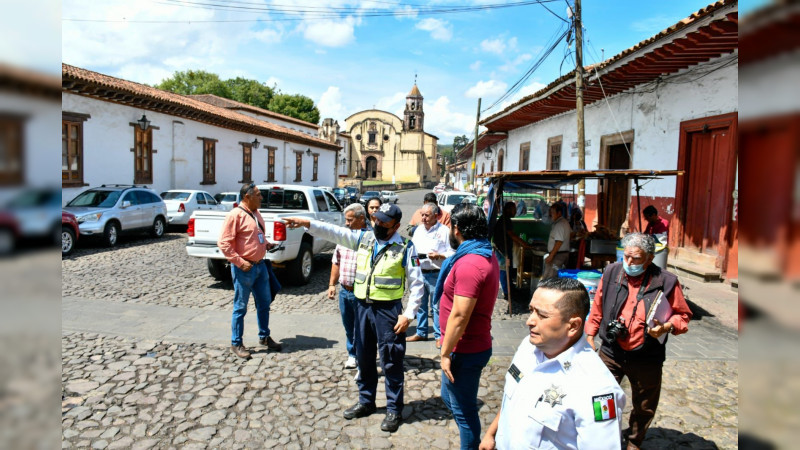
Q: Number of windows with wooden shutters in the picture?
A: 7